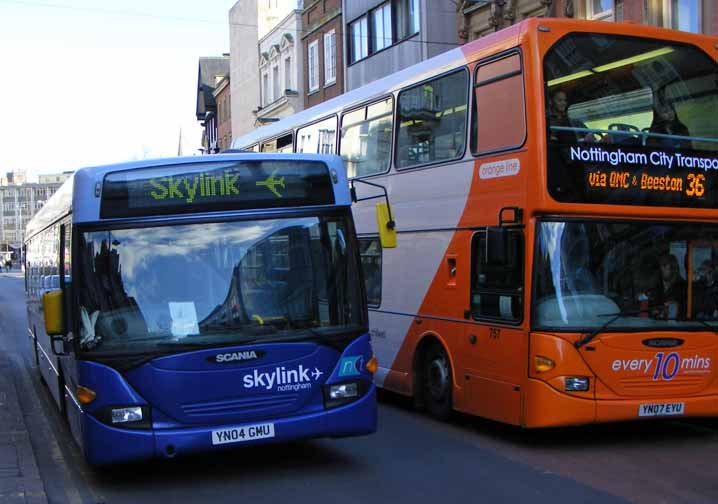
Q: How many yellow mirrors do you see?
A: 2